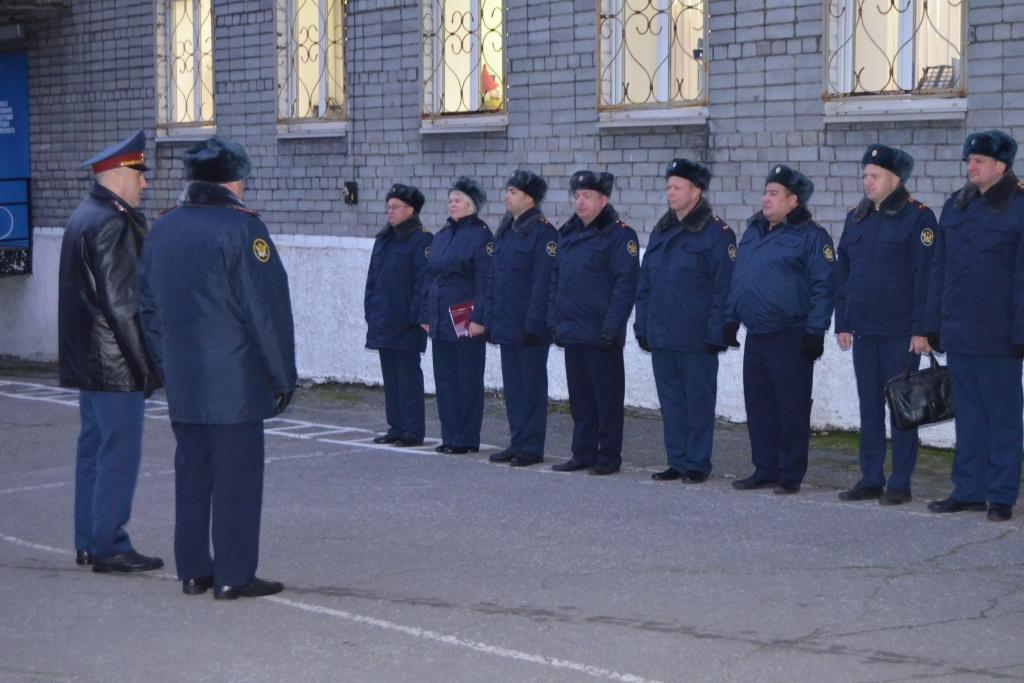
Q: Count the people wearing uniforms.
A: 10